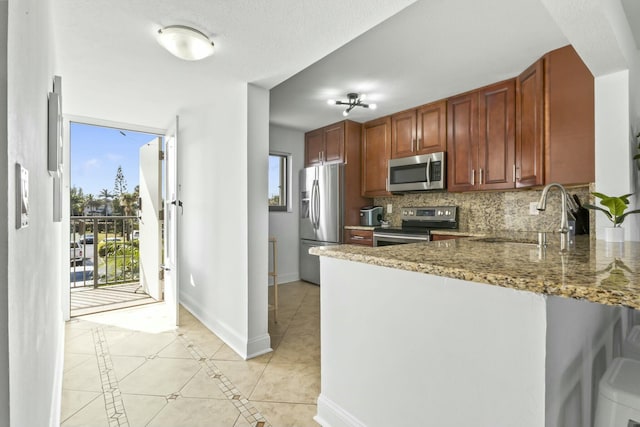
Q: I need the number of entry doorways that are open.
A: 1